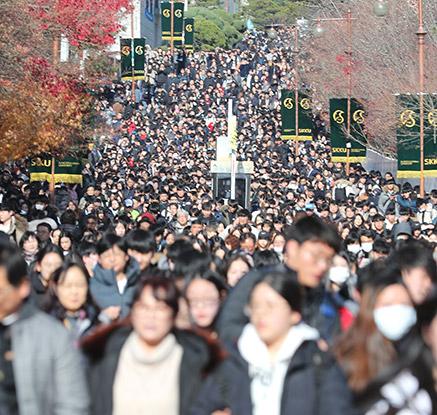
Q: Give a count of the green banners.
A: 13